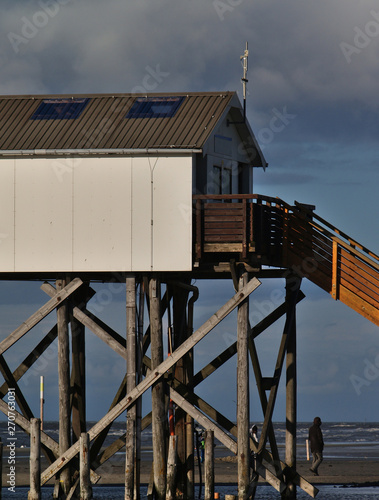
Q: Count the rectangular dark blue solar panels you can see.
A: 2